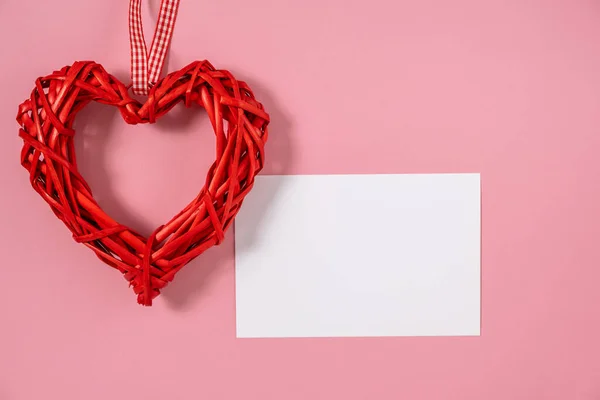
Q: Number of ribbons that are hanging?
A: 1